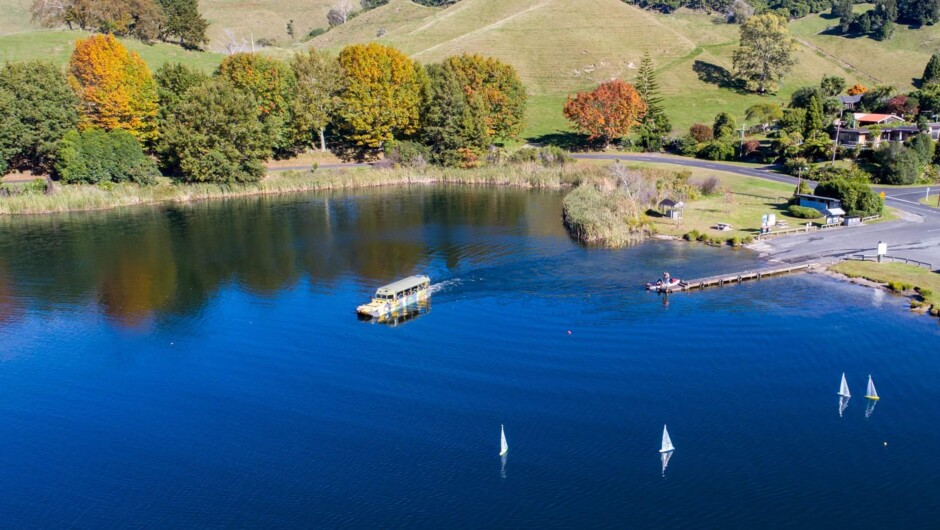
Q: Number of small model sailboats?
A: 4